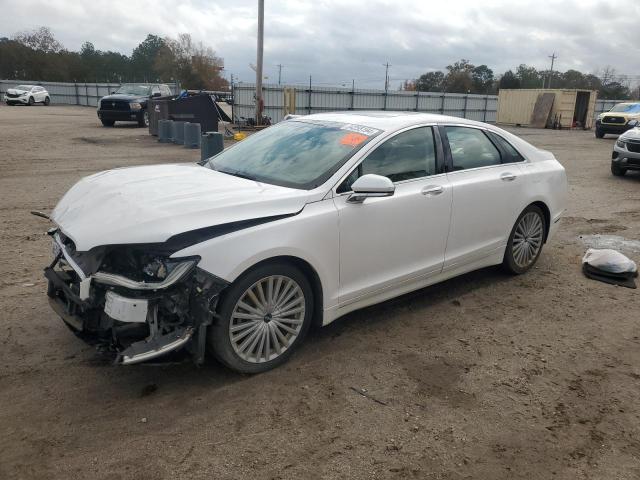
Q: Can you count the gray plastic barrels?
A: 4